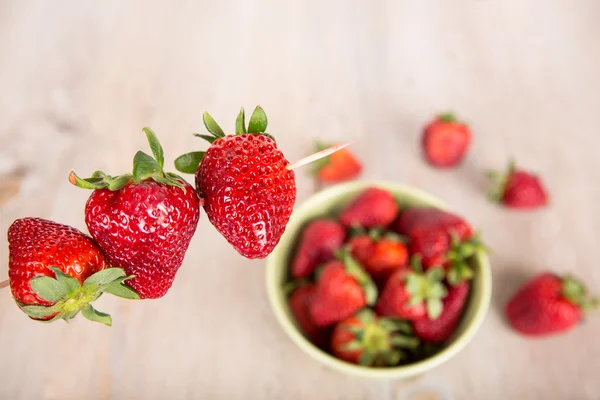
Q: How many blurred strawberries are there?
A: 14